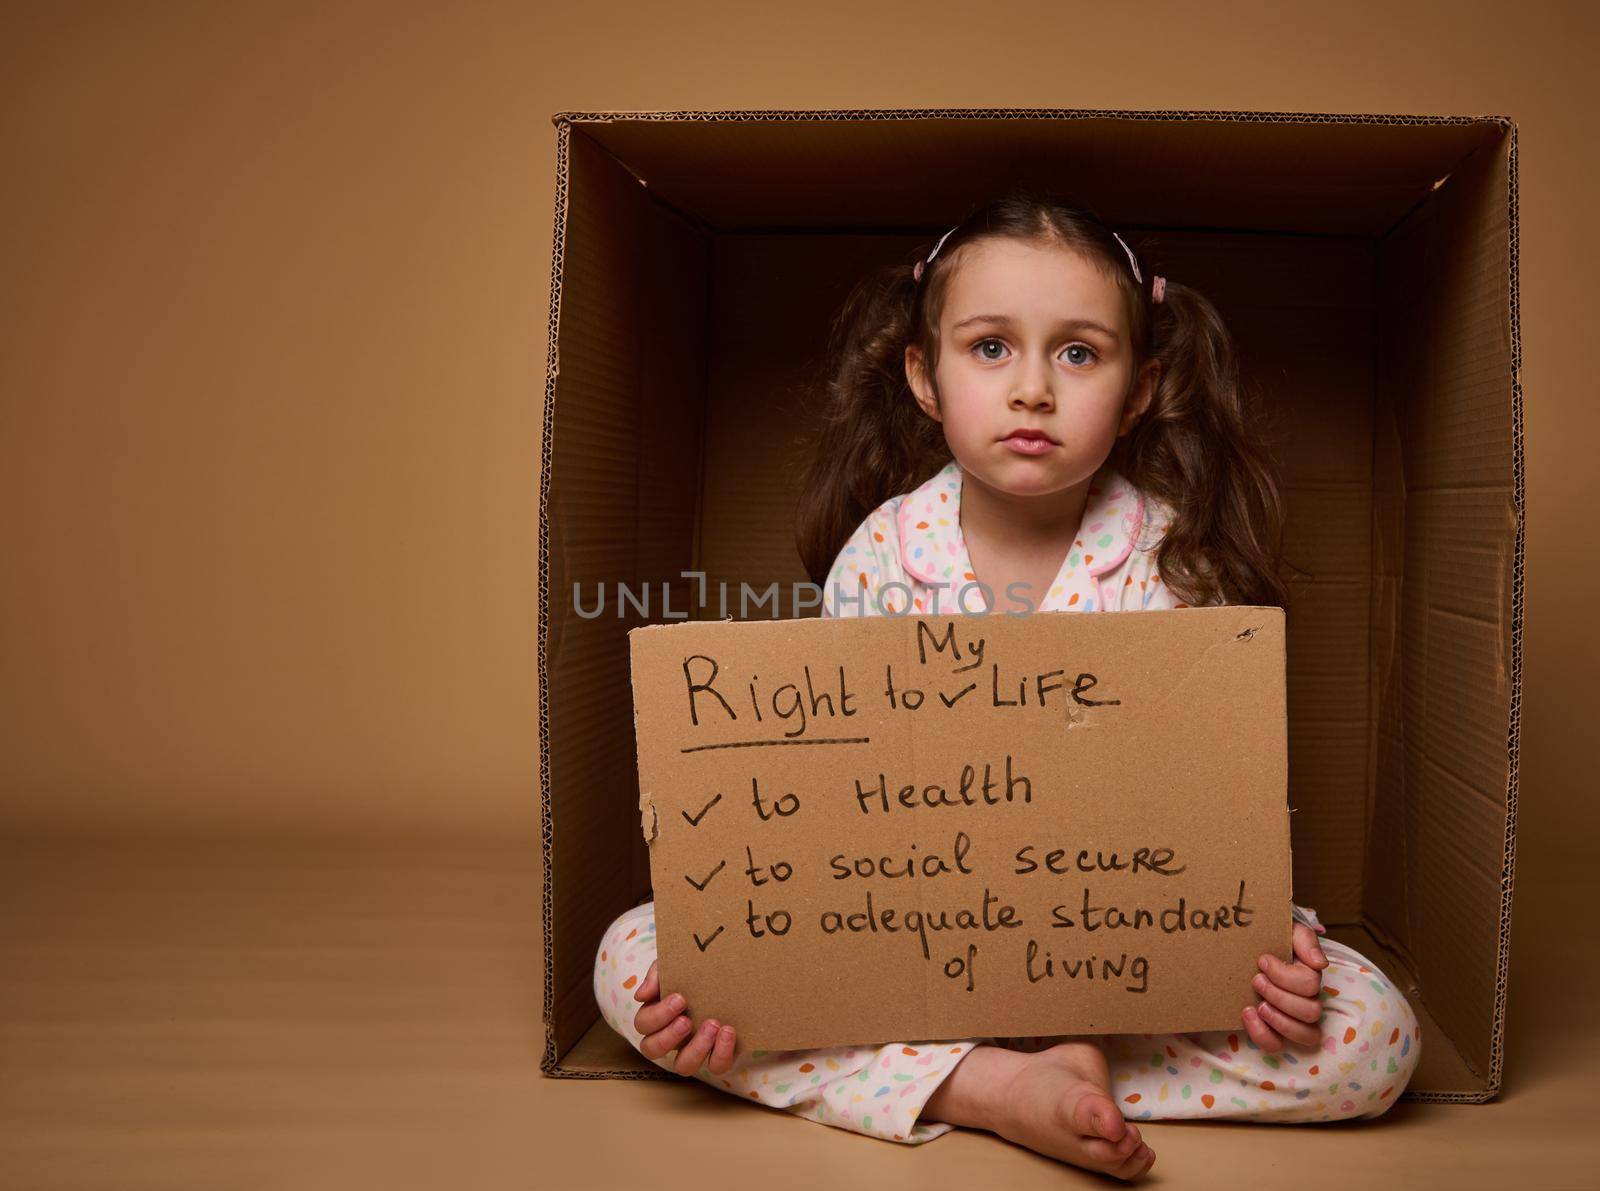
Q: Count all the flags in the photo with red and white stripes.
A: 0